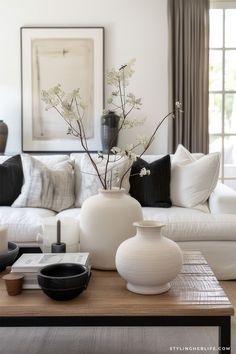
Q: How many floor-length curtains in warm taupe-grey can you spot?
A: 1